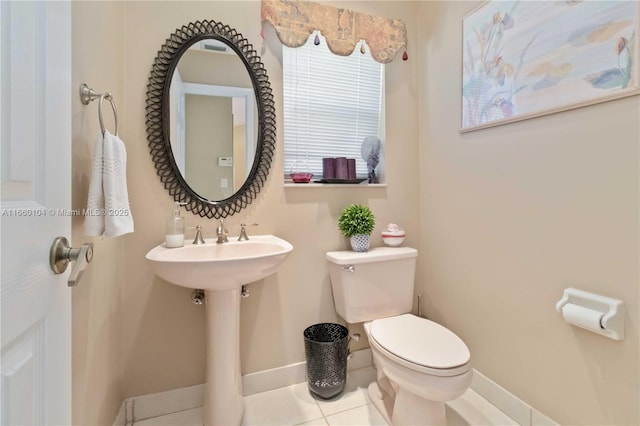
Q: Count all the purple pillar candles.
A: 3